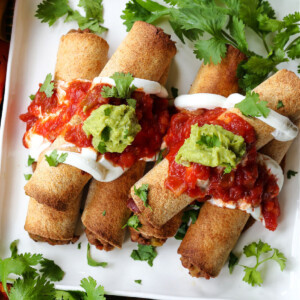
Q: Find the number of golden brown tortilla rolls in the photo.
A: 6